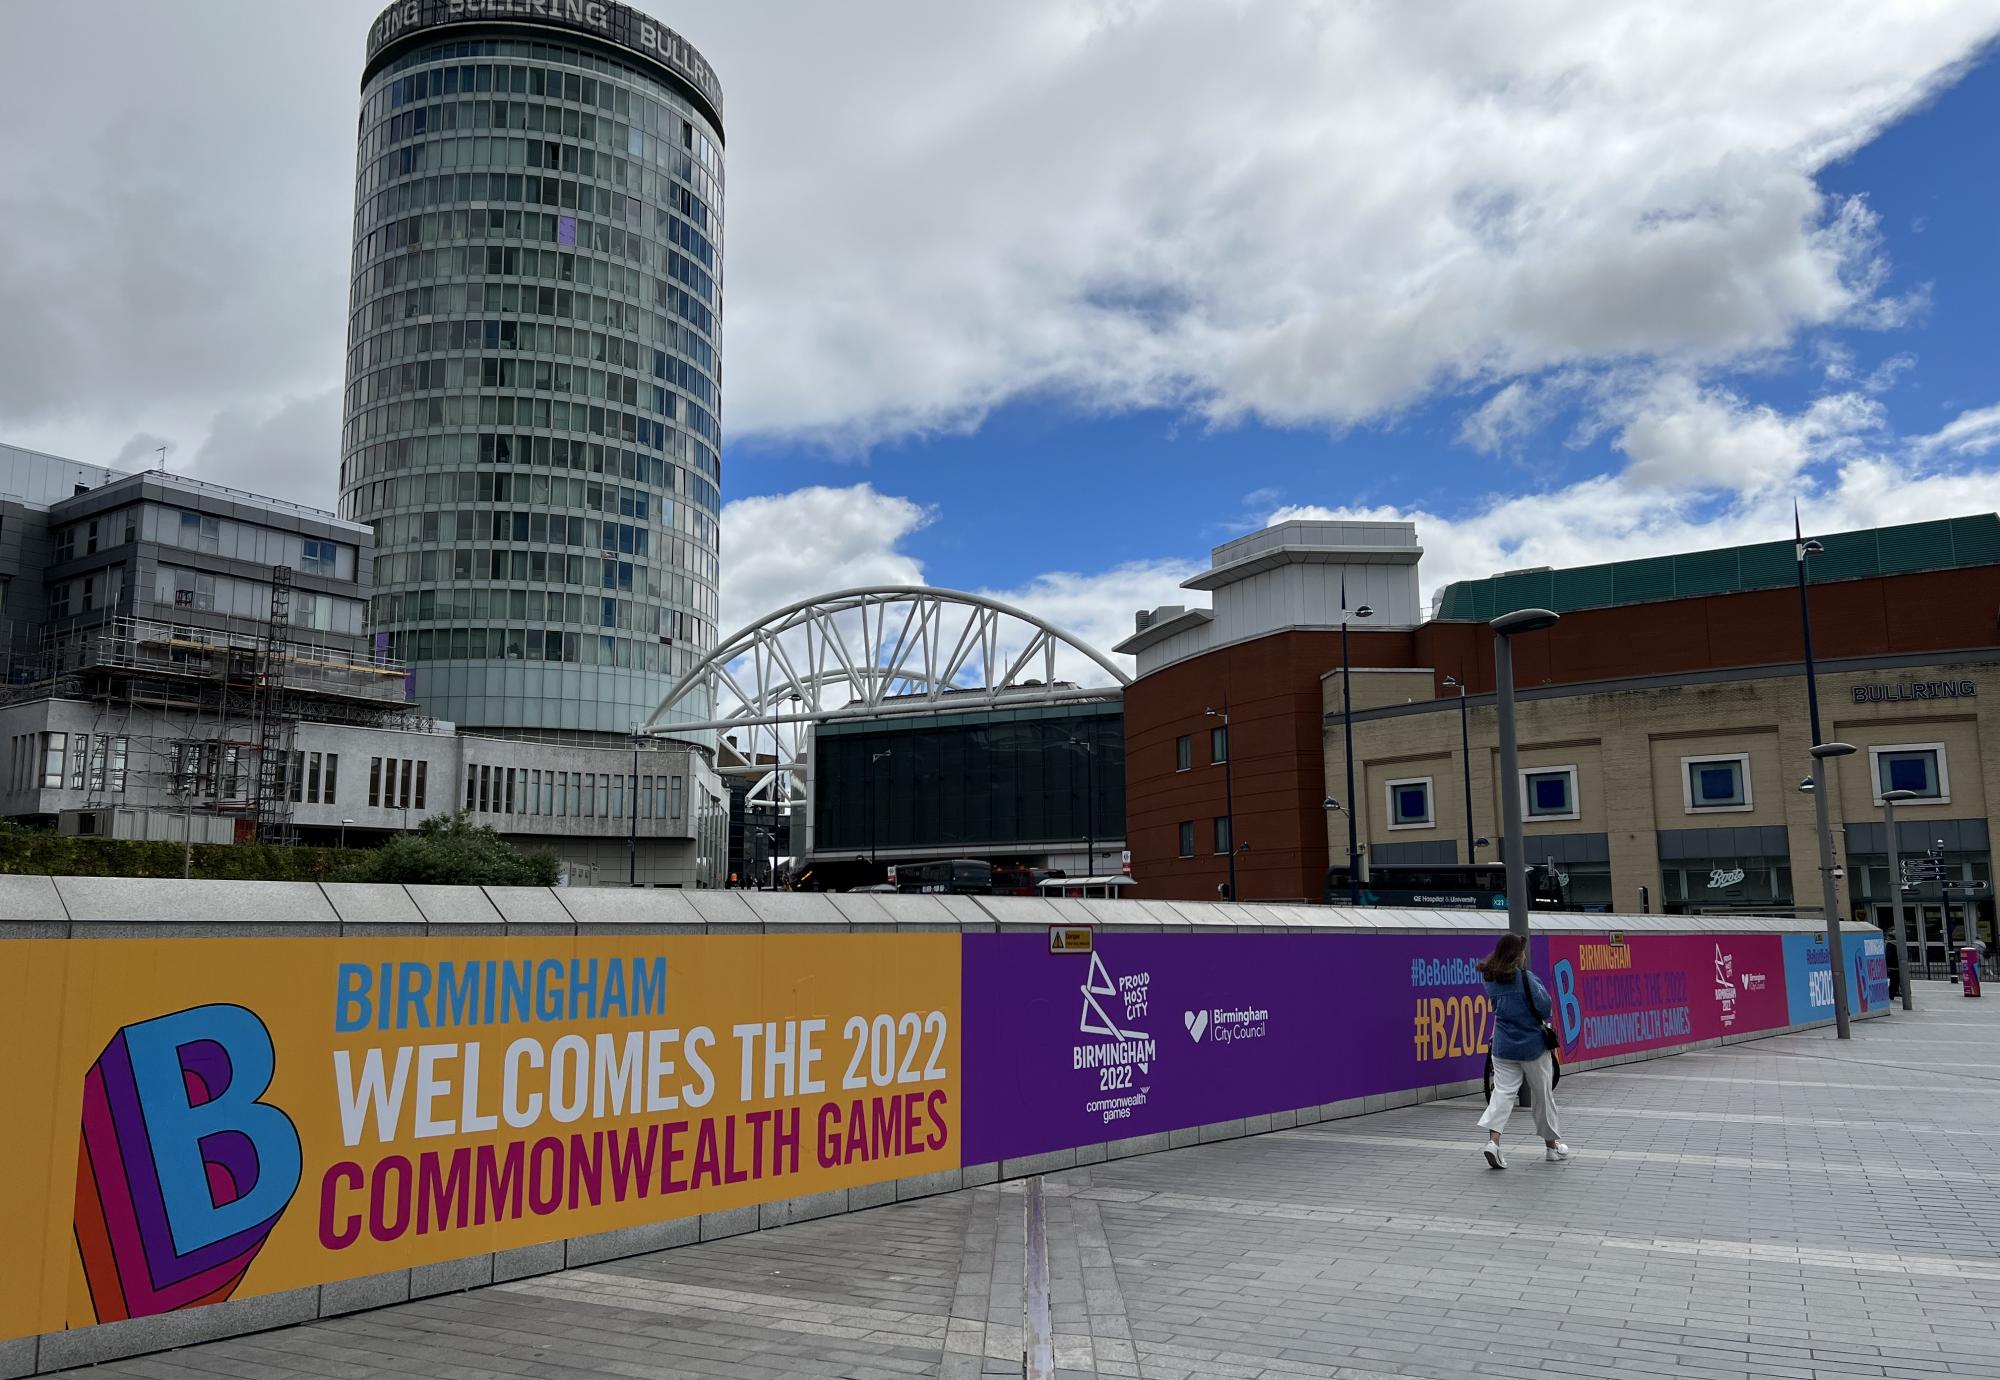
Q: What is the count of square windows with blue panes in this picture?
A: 4